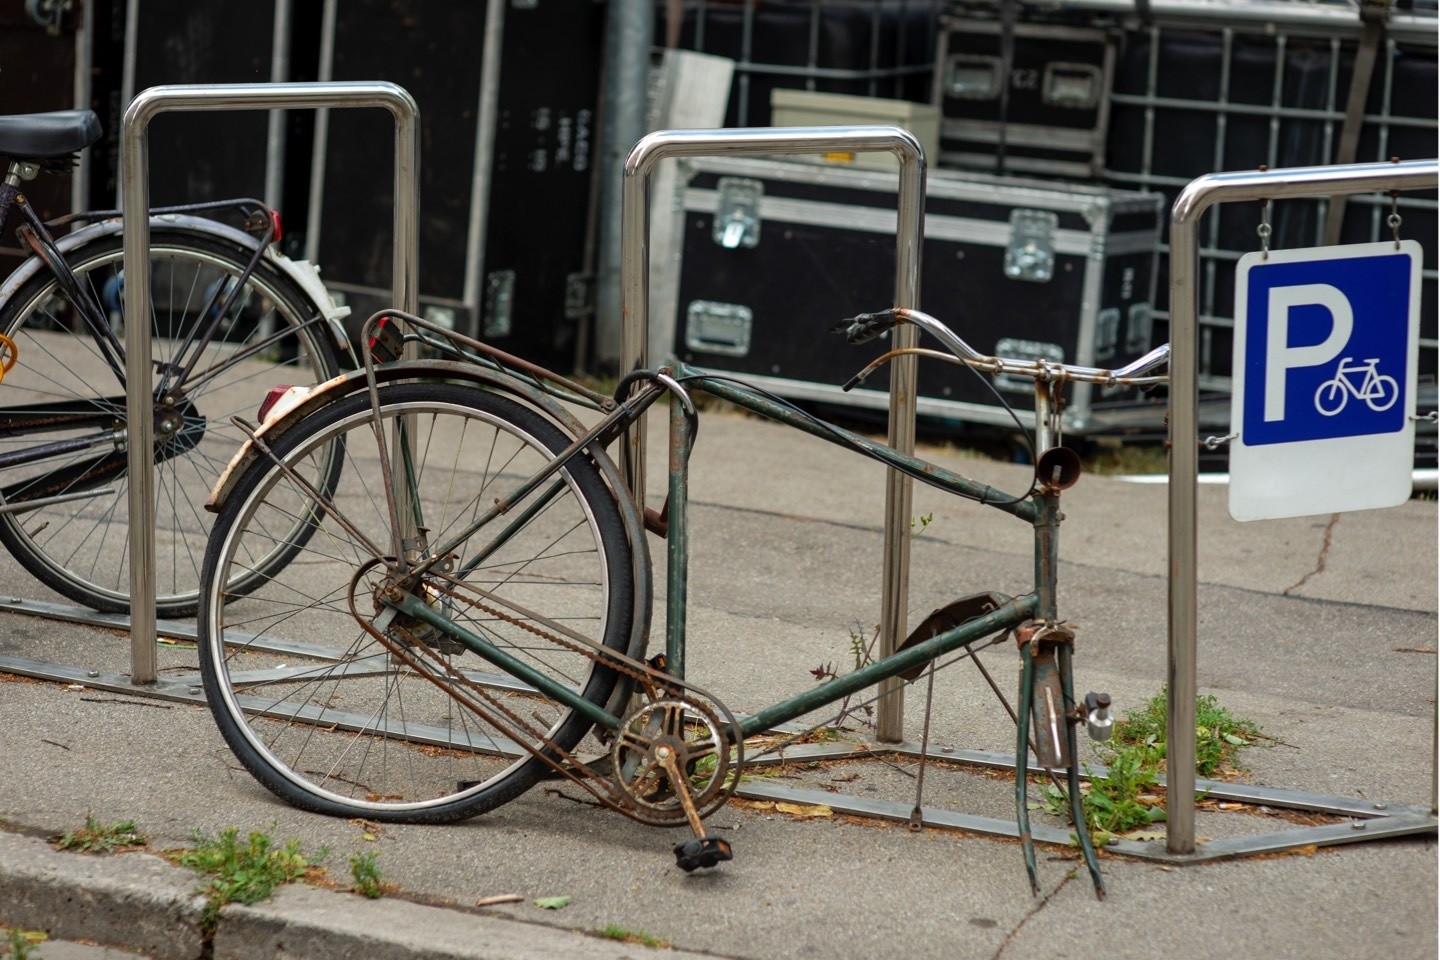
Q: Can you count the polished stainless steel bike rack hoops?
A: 3